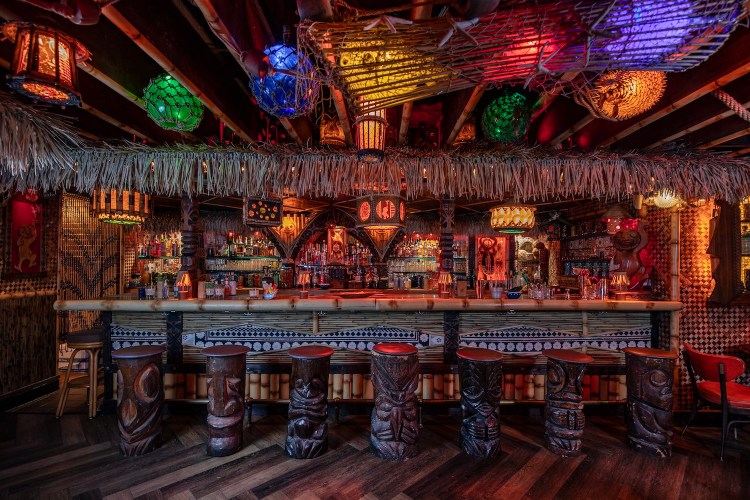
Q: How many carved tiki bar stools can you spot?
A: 7